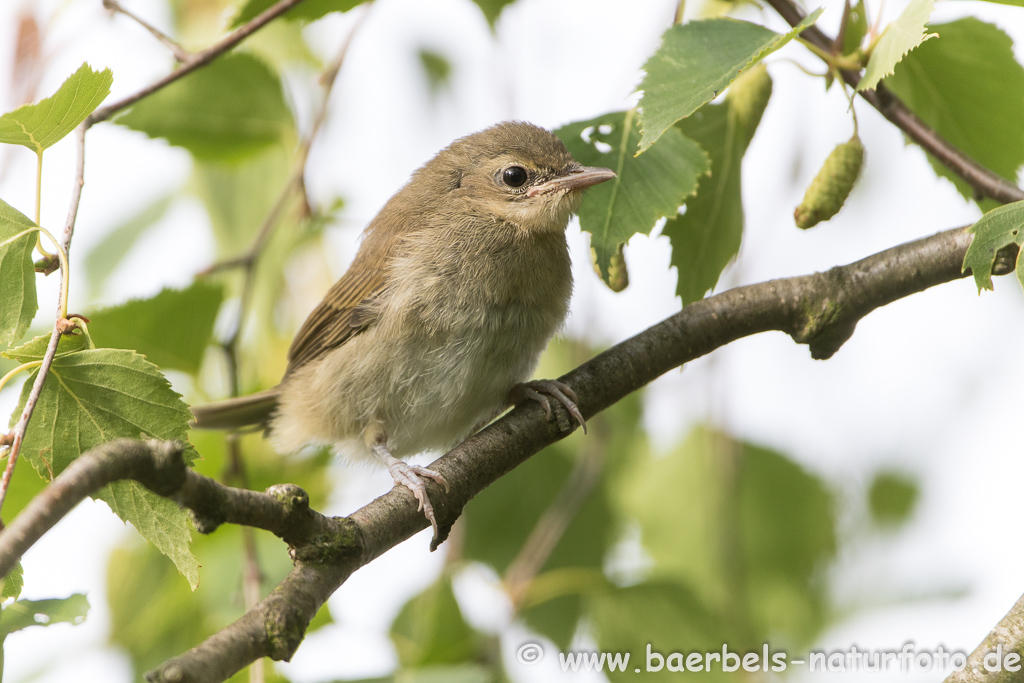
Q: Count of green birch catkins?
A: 3